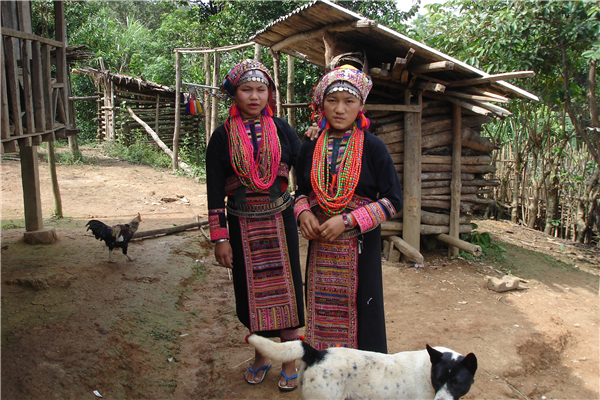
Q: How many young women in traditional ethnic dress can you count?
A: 2